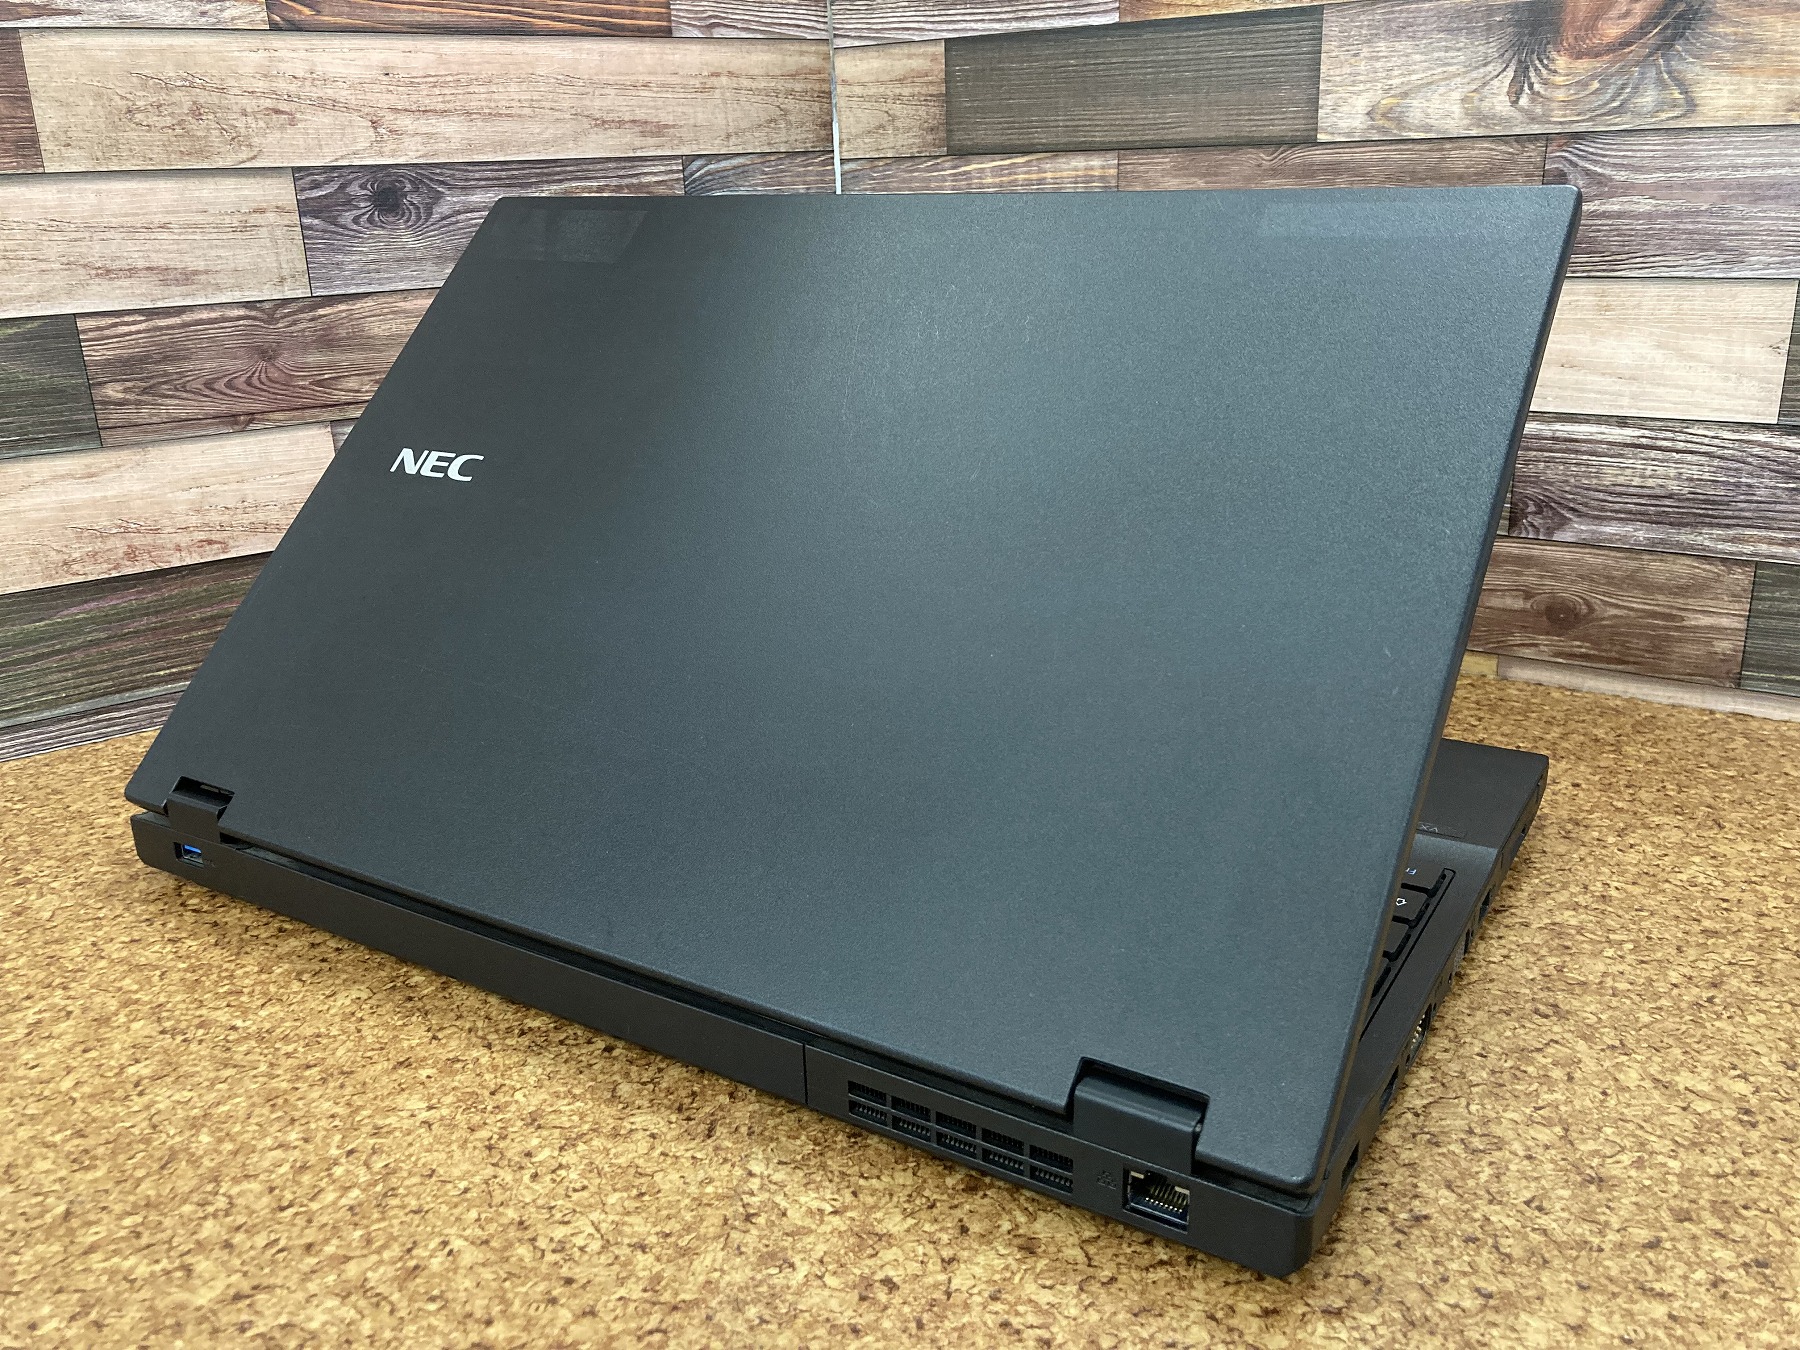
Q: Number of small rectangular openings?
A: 10